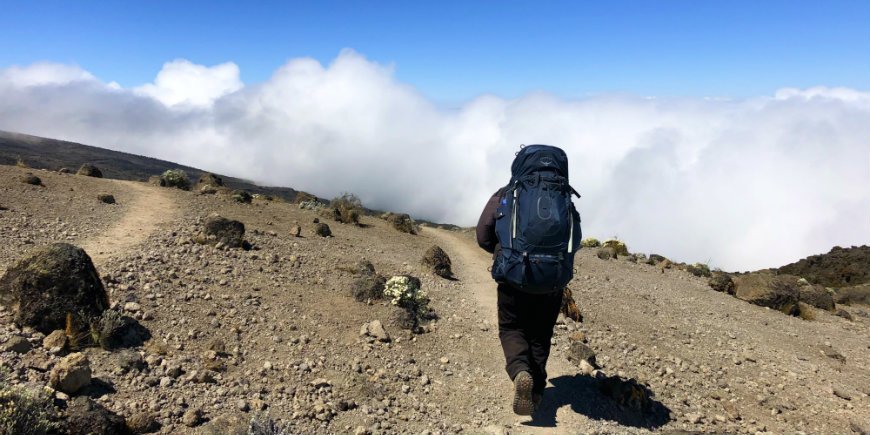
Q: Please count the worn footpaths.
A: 2